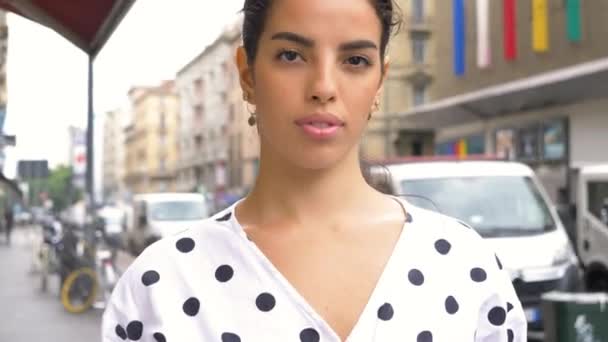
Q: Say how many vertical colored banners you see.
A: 5